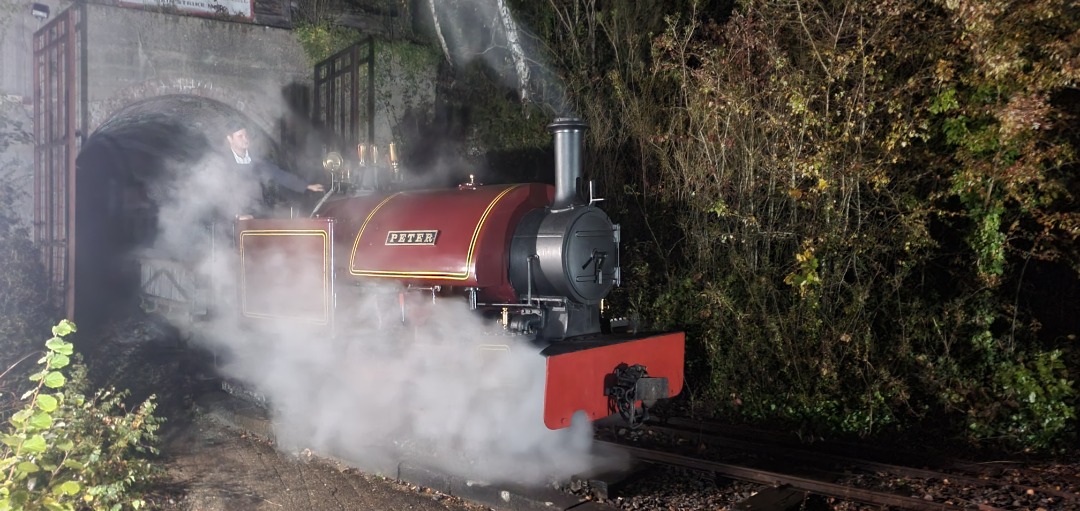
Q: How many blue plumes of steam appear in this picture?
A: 0